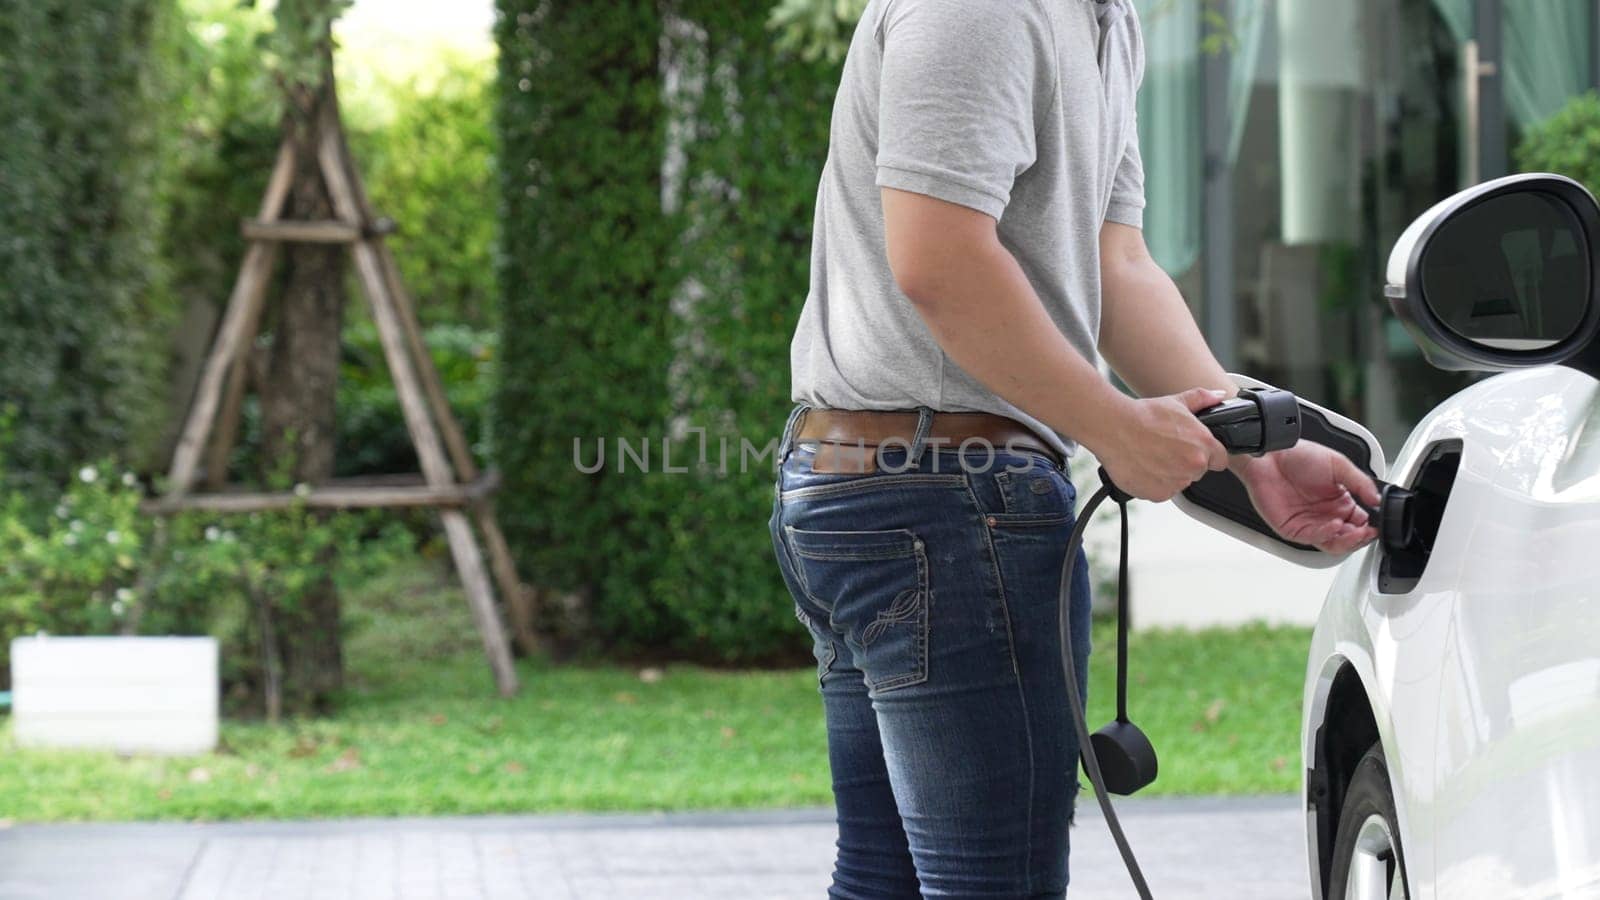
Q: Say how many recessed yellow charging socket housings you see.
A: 0